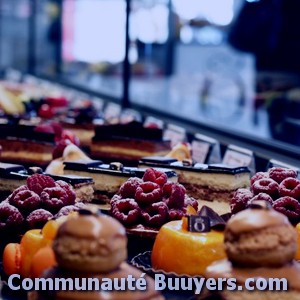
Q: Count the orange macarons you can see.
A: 2